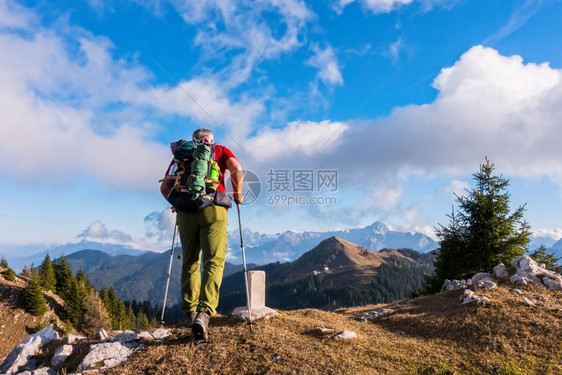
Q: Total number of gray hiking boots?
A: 2